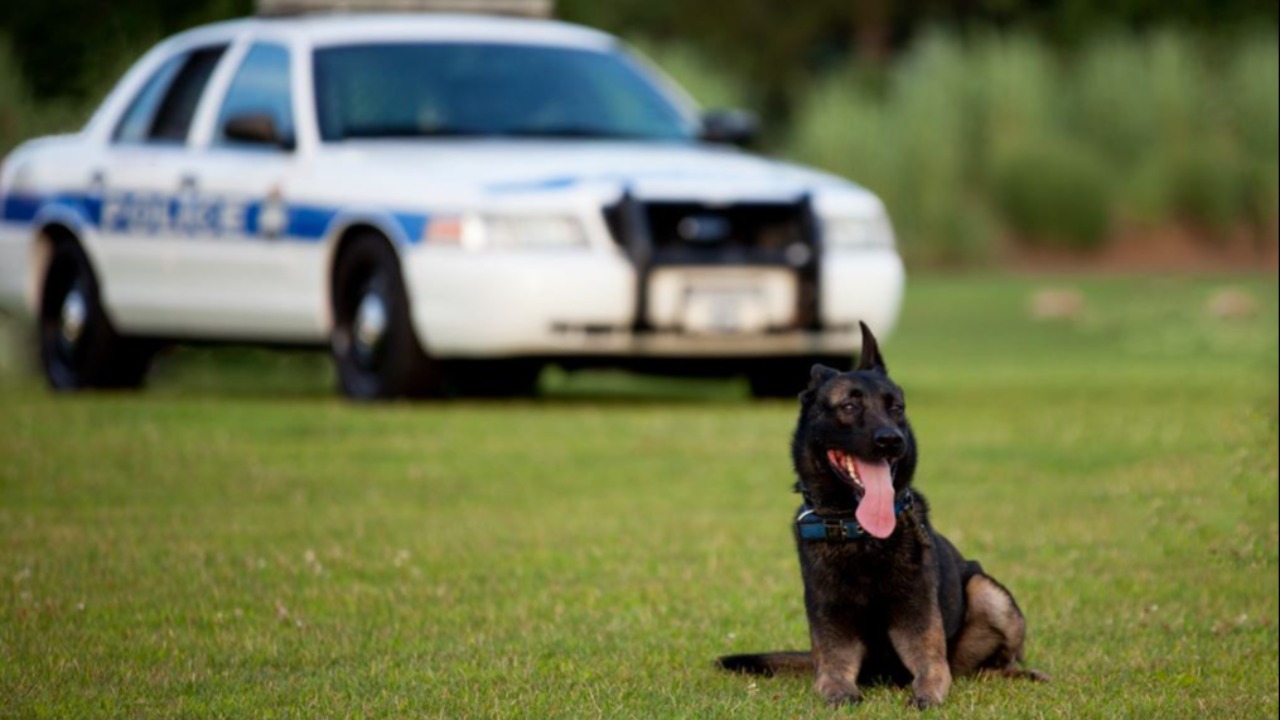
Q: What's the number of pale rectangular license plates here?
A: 1